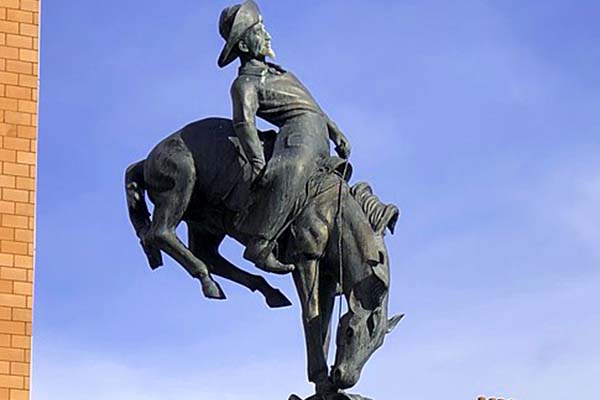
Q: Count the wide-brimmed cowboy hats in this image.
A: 1